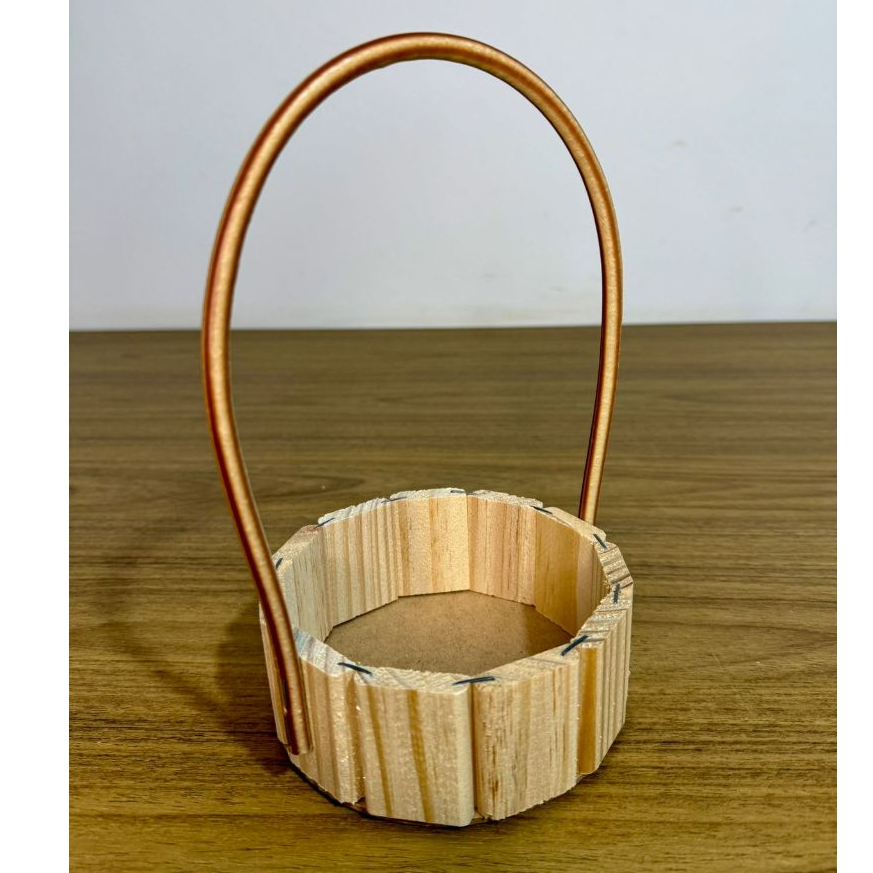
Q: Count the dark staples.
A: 10